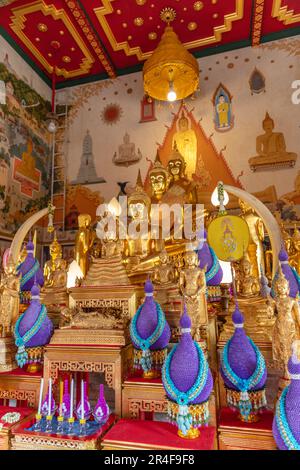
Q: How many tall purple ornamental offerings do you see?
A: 8